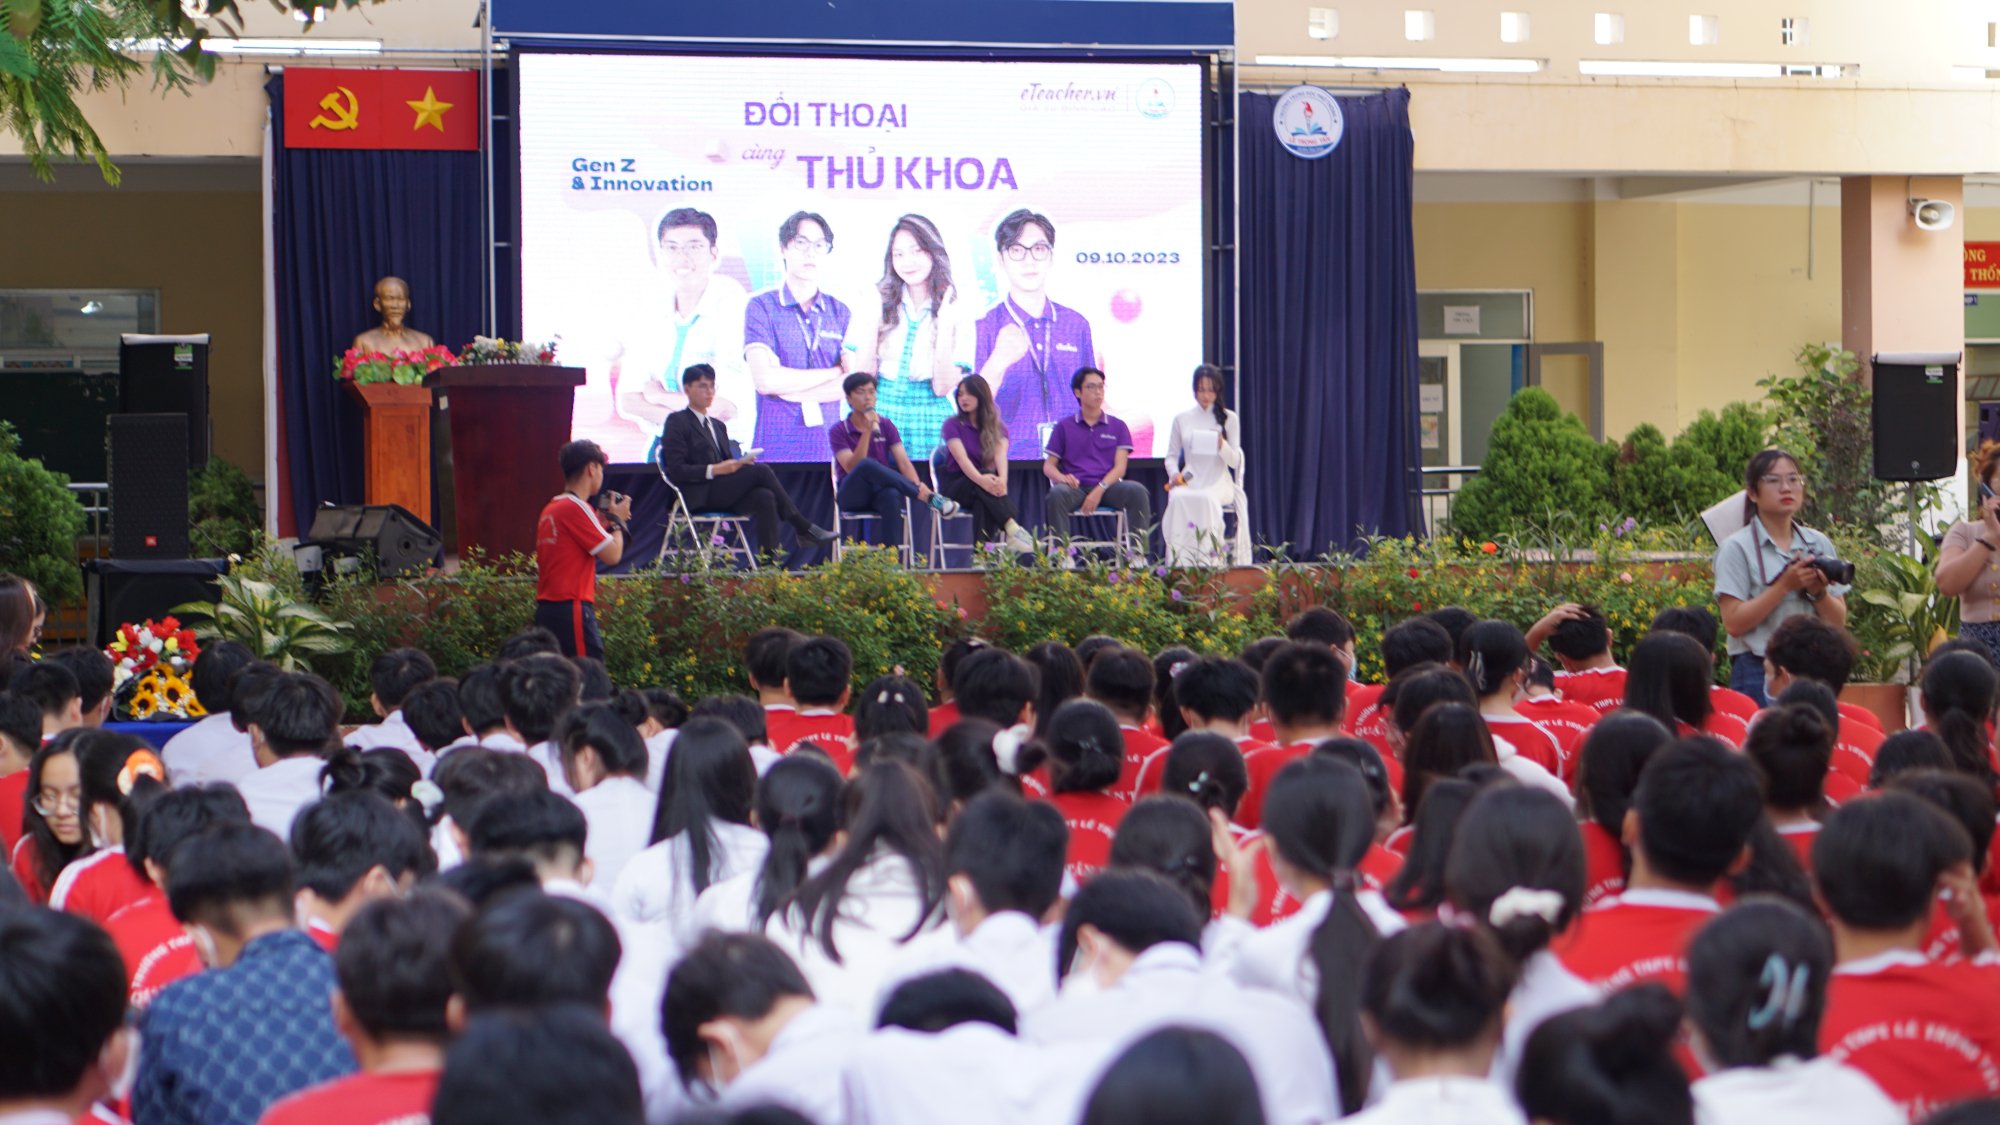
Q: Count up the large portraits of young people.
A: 4